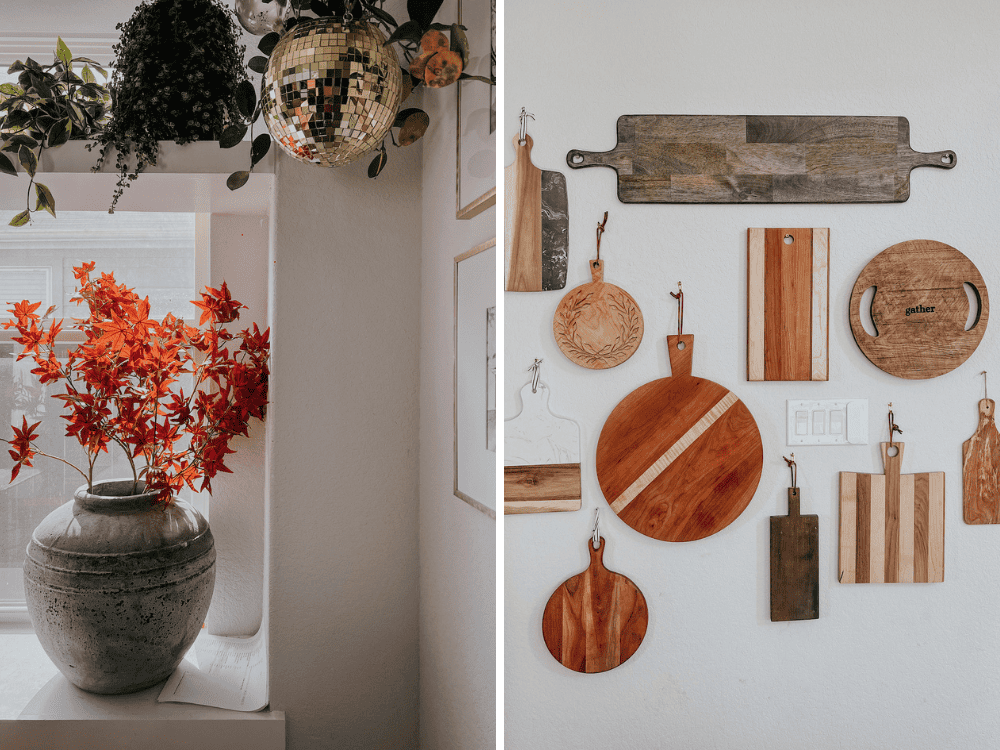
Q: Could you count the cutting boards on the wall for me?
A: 11